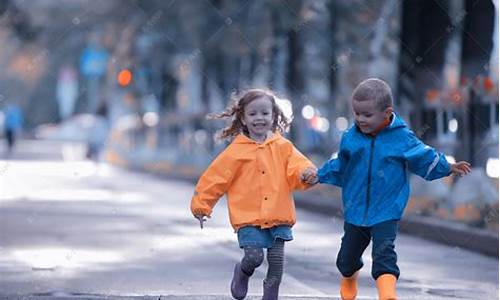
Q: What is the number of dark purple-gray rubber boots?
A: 2